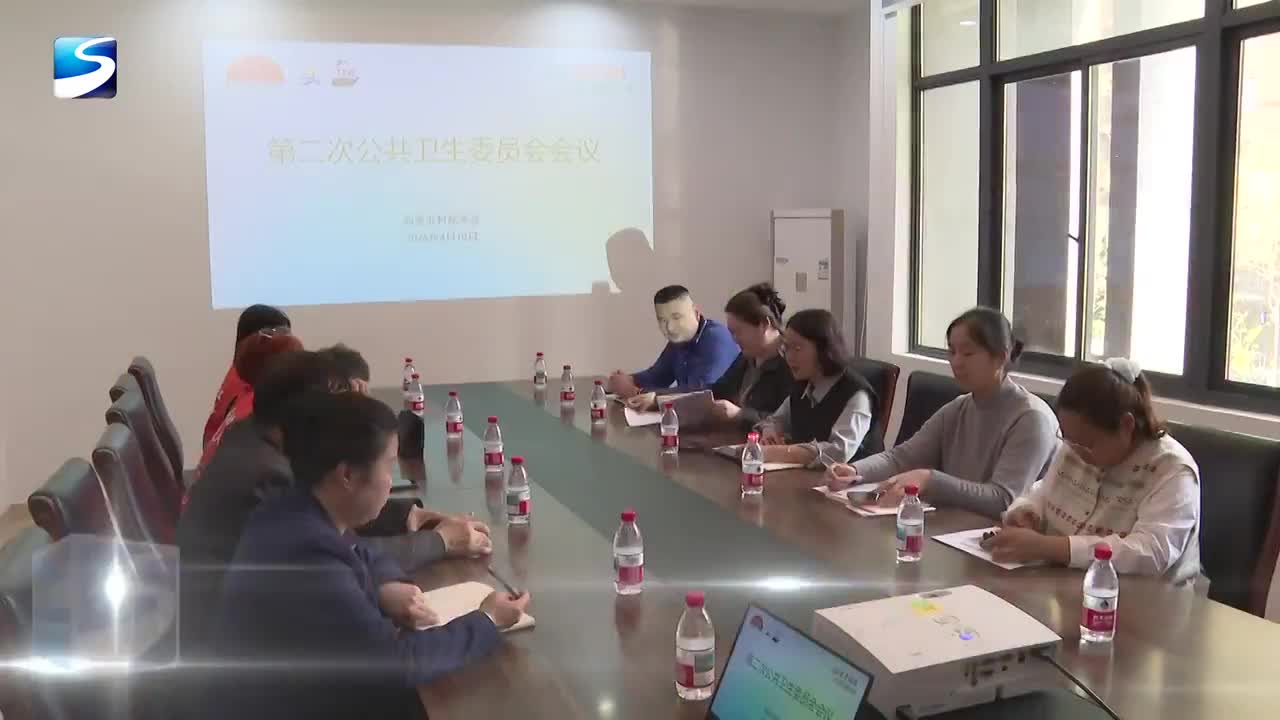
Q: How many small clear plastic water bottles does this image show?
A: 14